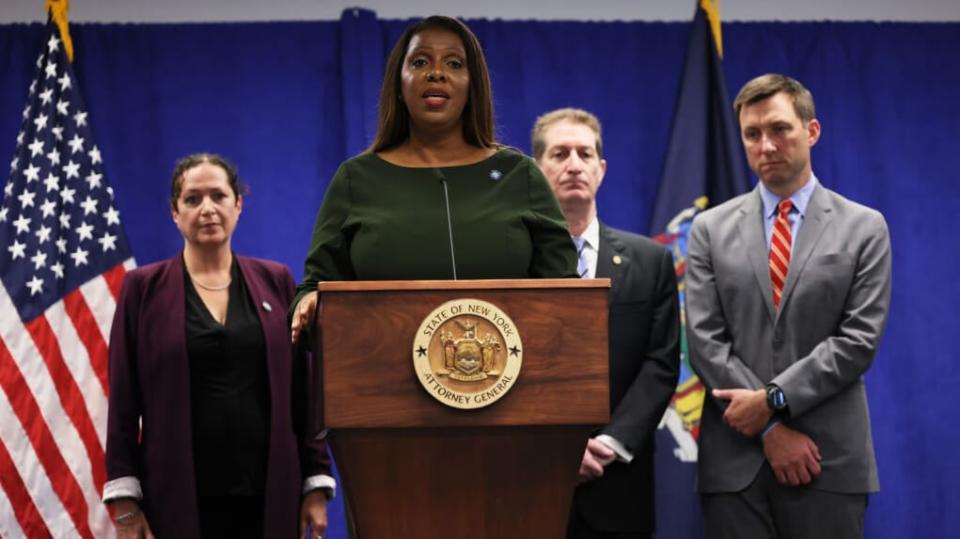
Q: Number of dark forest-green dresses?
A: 1